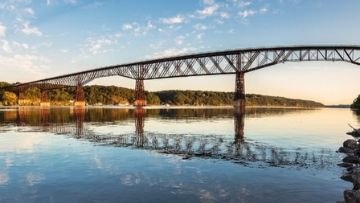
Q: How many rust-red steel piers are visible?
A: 5